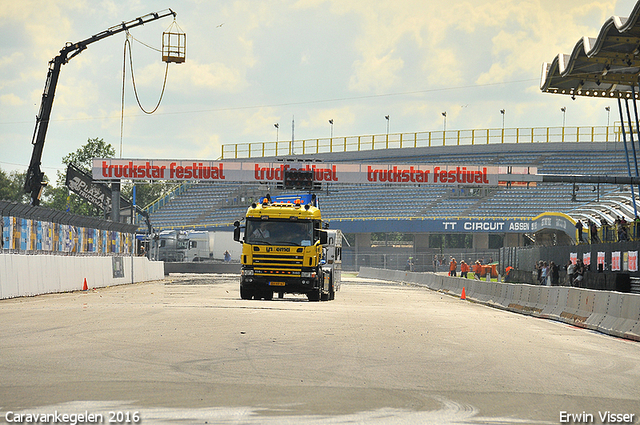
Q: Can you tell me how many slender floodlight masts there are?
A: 7